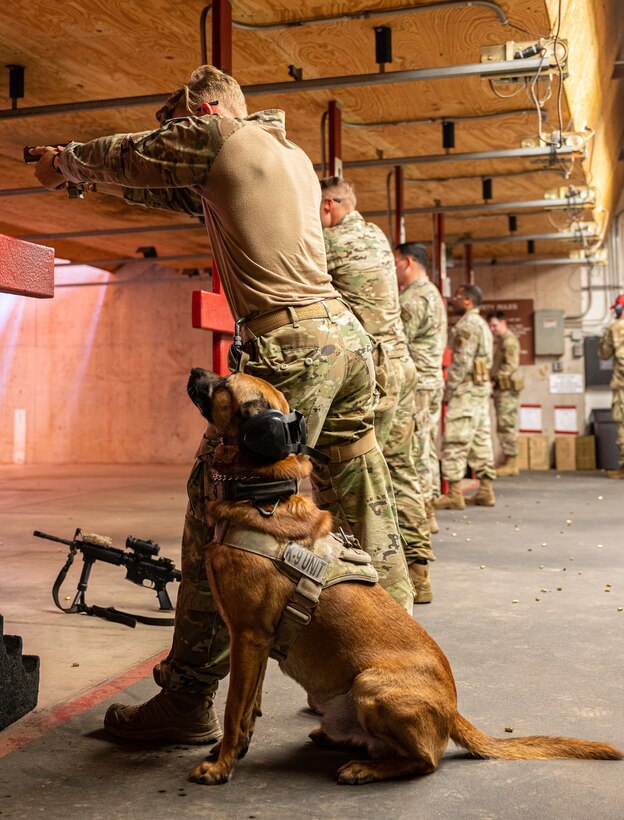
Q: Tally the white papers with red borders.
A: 2